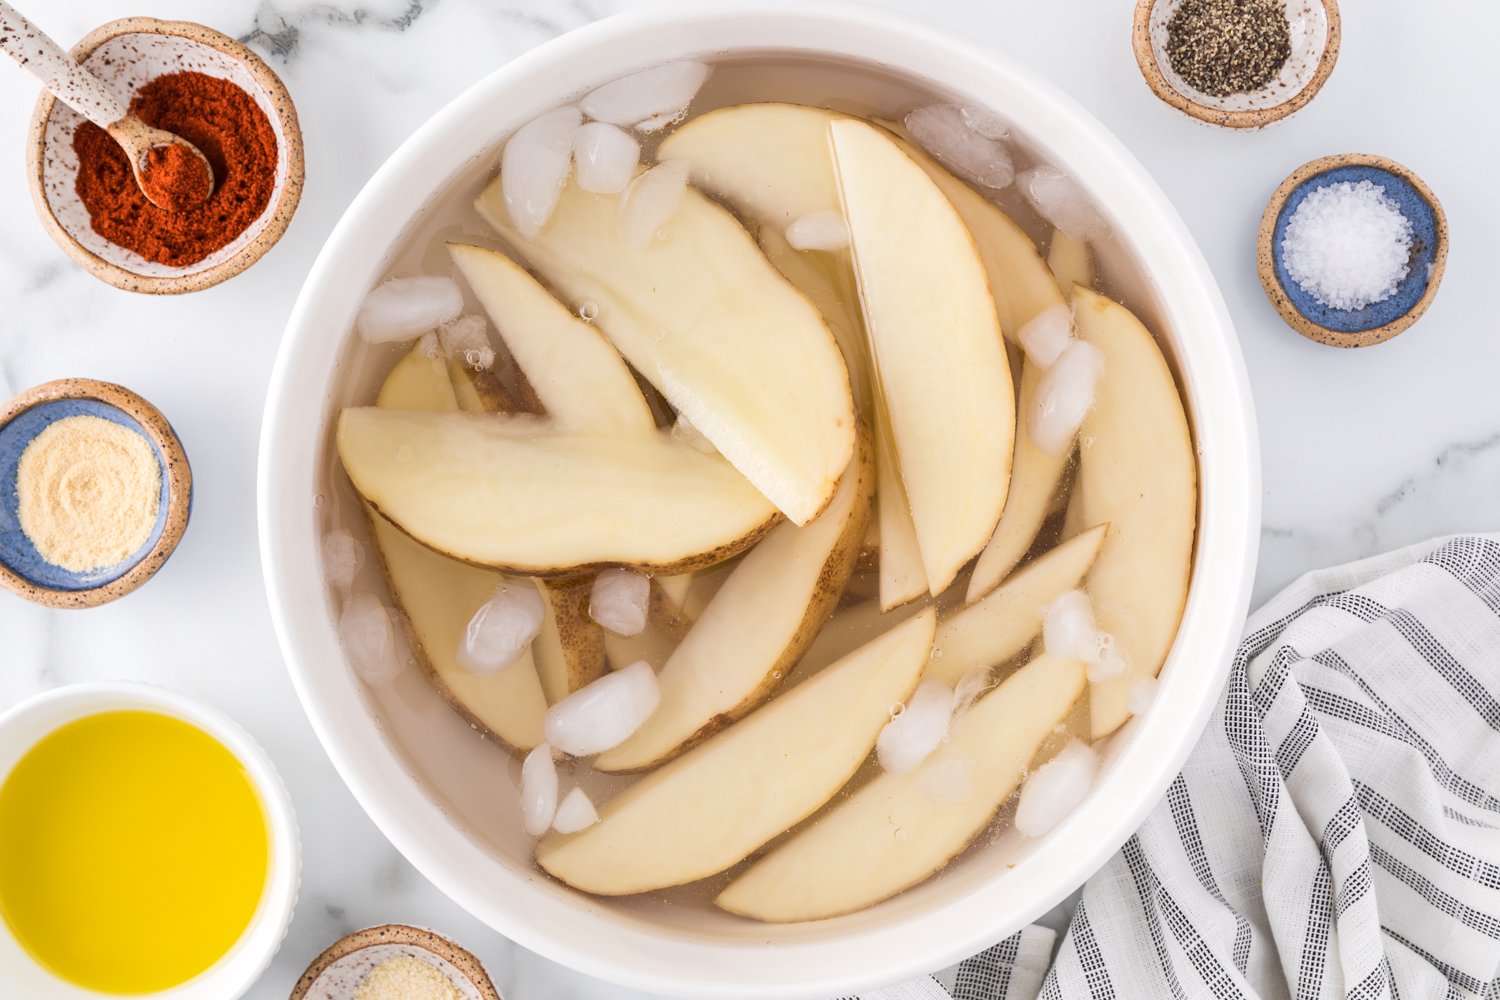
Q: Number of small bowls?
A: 6